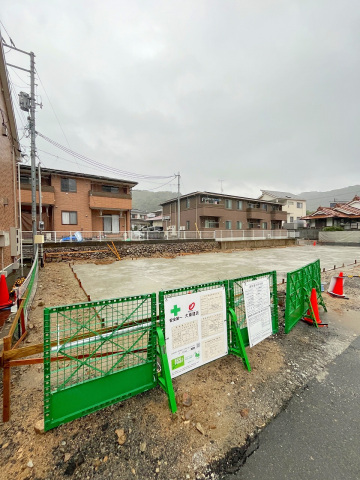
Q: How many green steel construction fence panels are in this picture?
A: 6